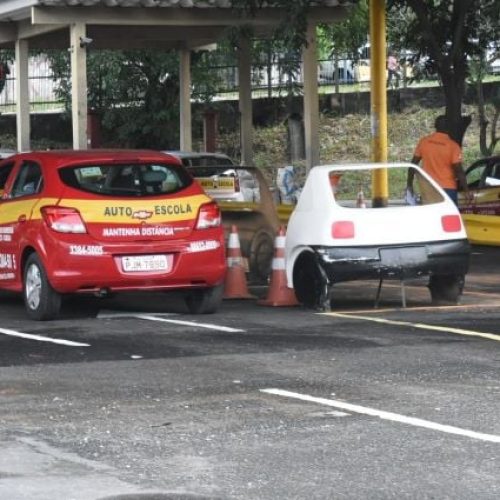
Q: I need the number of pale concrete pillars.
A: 5